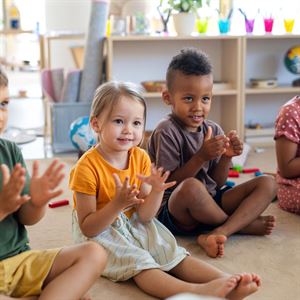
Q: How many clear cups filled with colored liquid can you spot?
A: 5